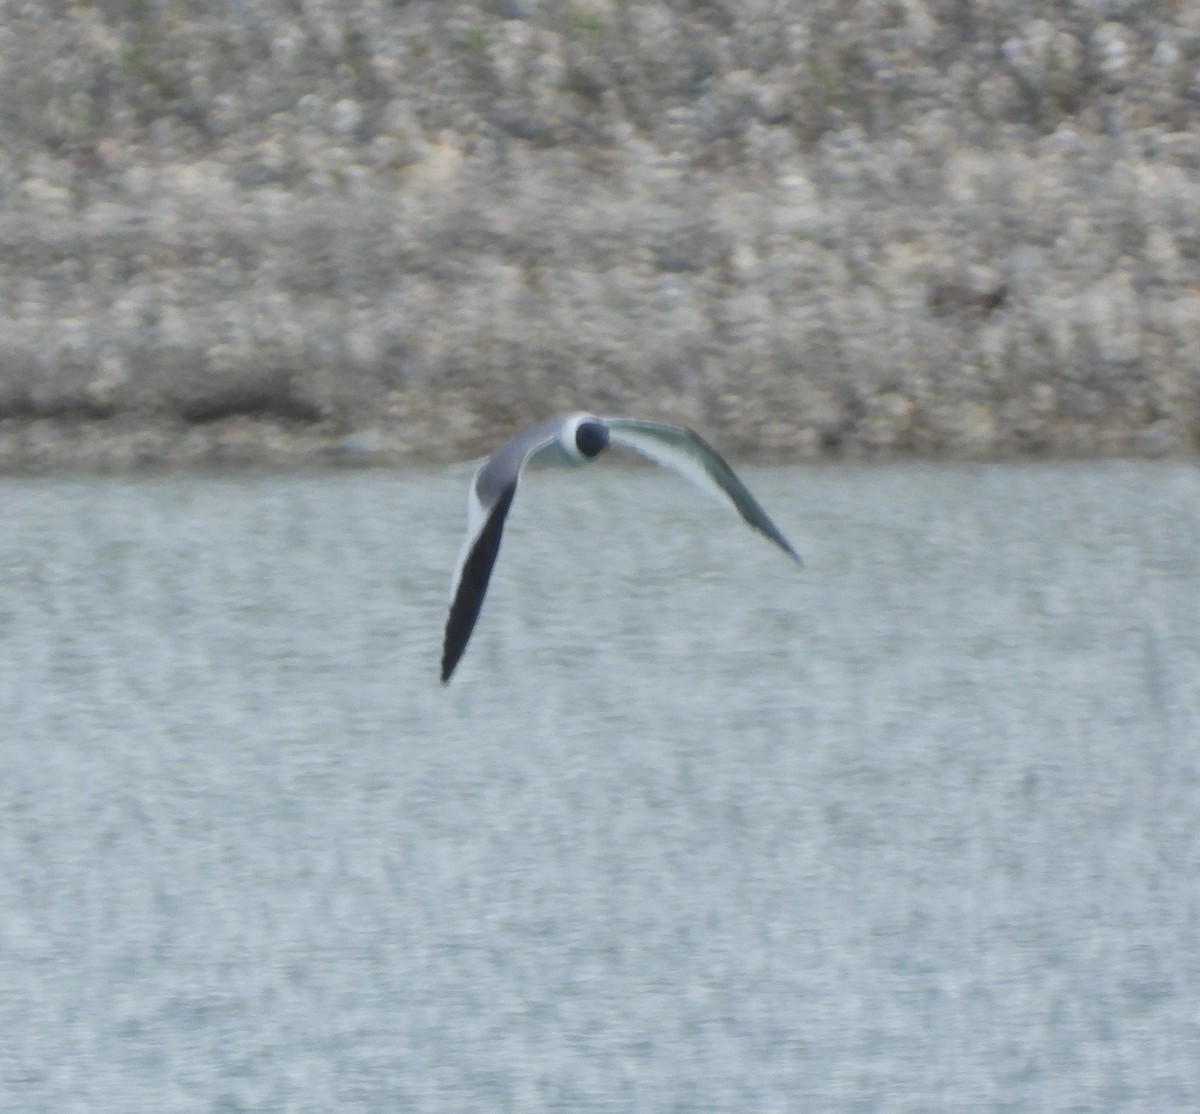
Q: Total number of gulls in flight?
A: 1